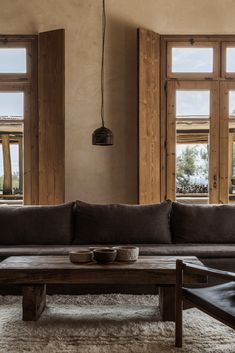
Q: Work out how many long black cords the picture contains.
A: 1